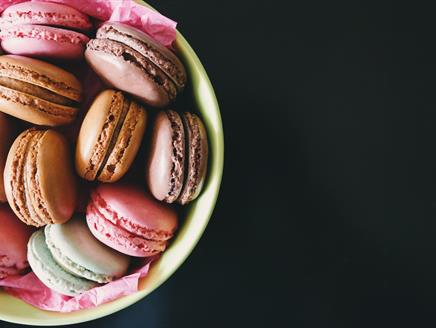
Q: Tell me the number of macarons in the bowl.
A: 10